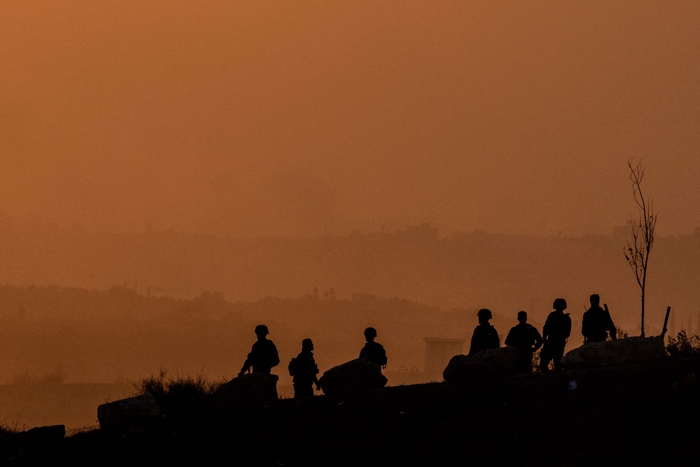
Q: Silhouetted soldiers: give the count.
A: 7